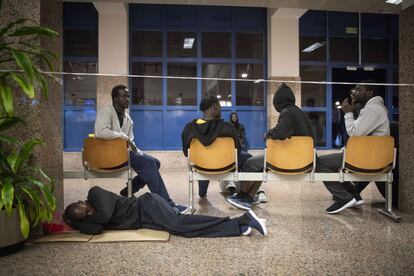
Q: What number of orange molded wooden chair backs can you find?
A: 4